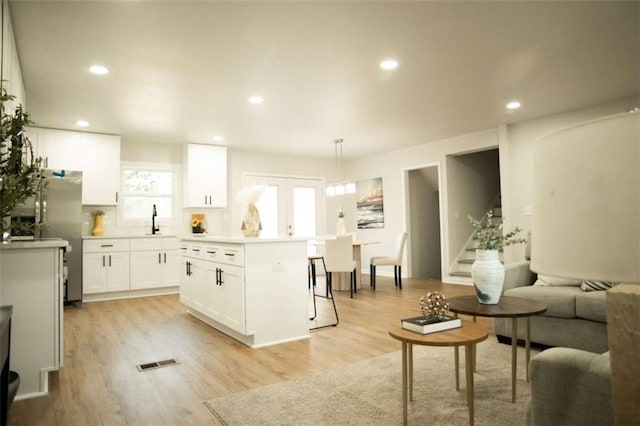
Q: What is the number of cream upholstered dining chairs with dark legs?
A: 2